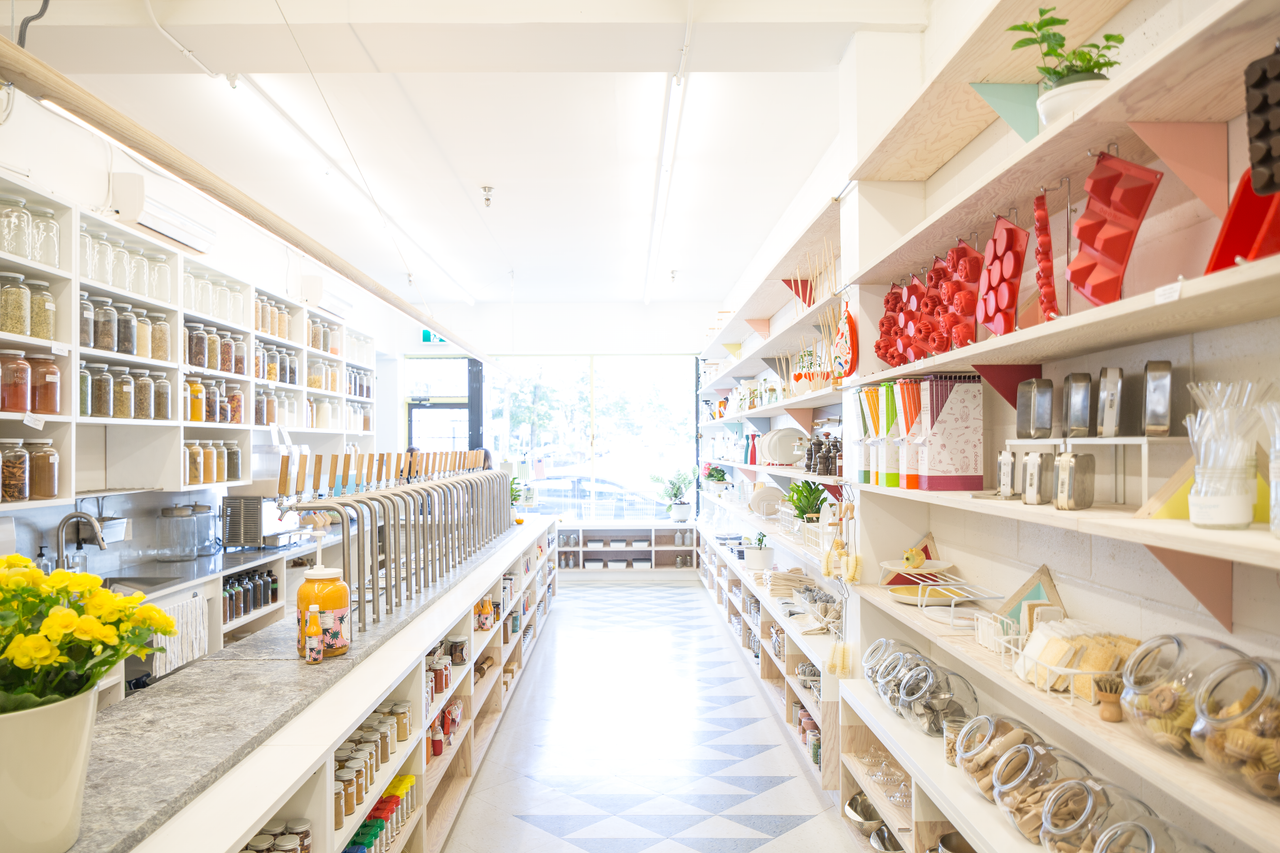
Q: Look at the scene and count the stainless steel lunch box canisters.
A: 7